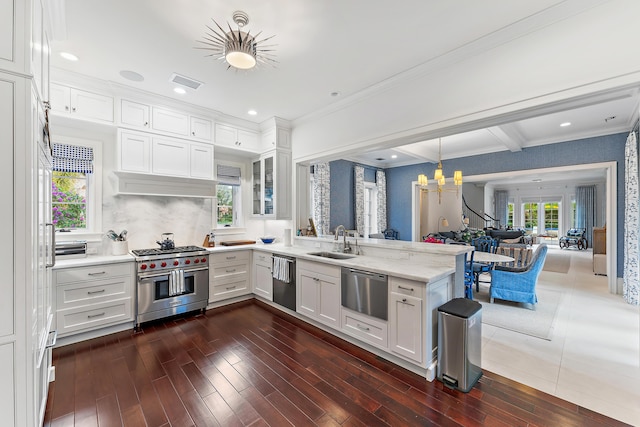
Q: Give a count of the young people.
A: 0